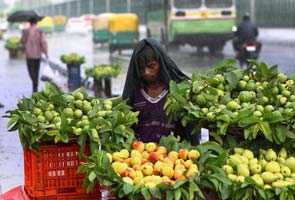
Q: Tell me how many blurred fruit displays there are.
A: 3